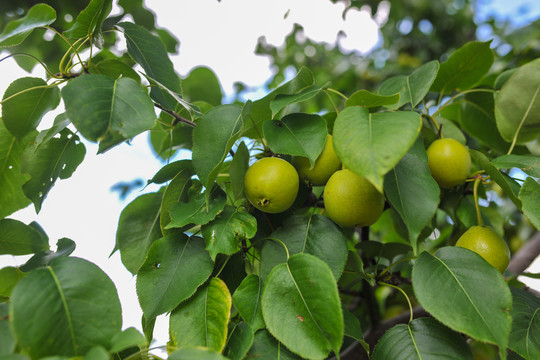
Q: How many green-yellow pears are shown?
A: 5